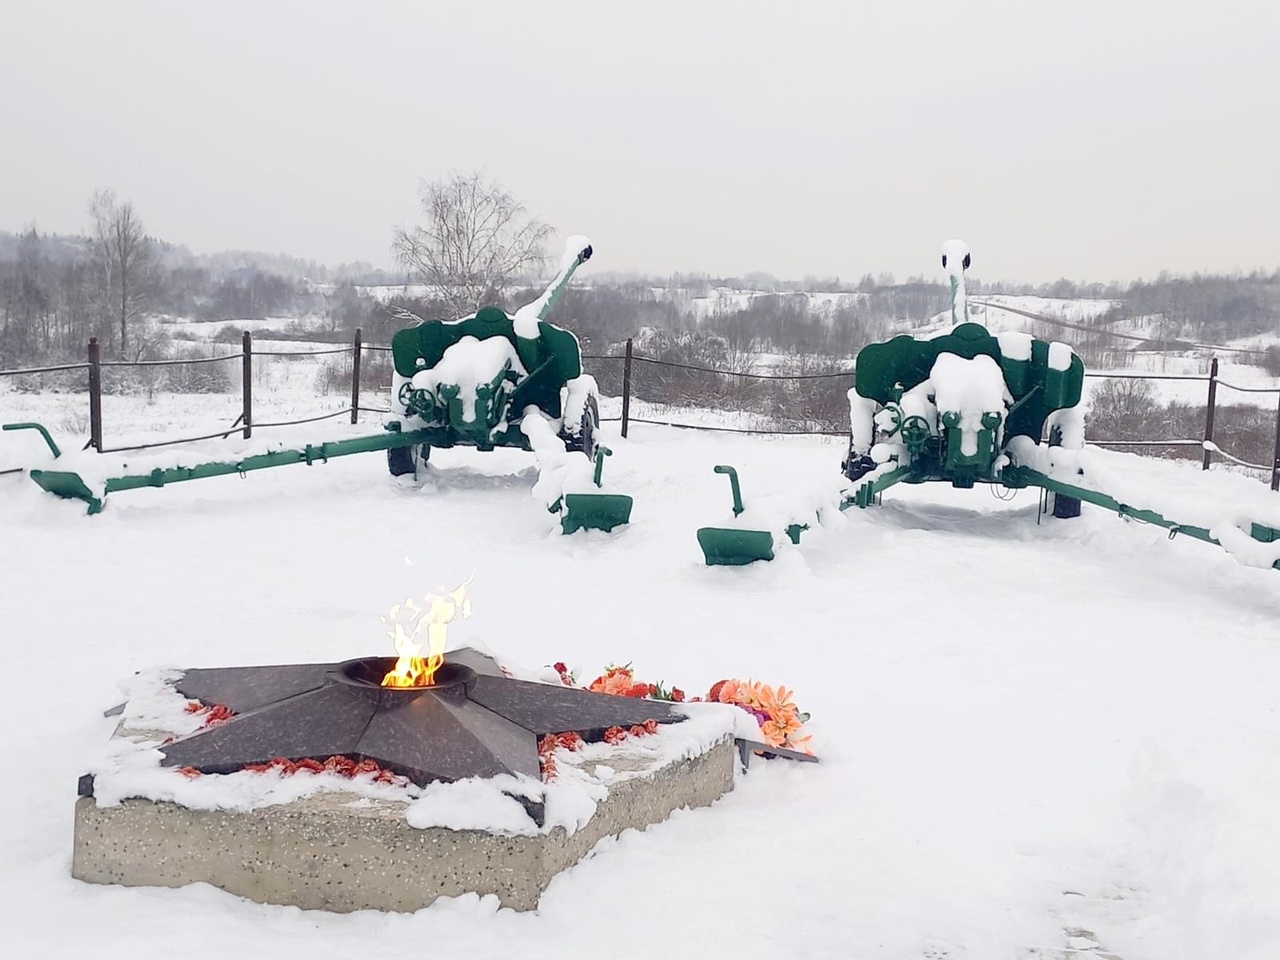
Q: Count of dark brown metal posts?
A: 6